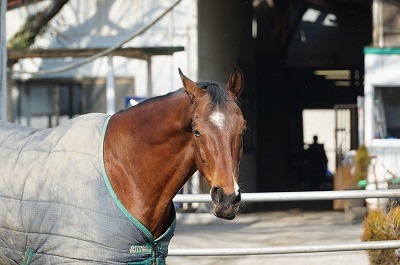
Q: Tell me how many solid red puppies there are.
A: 0